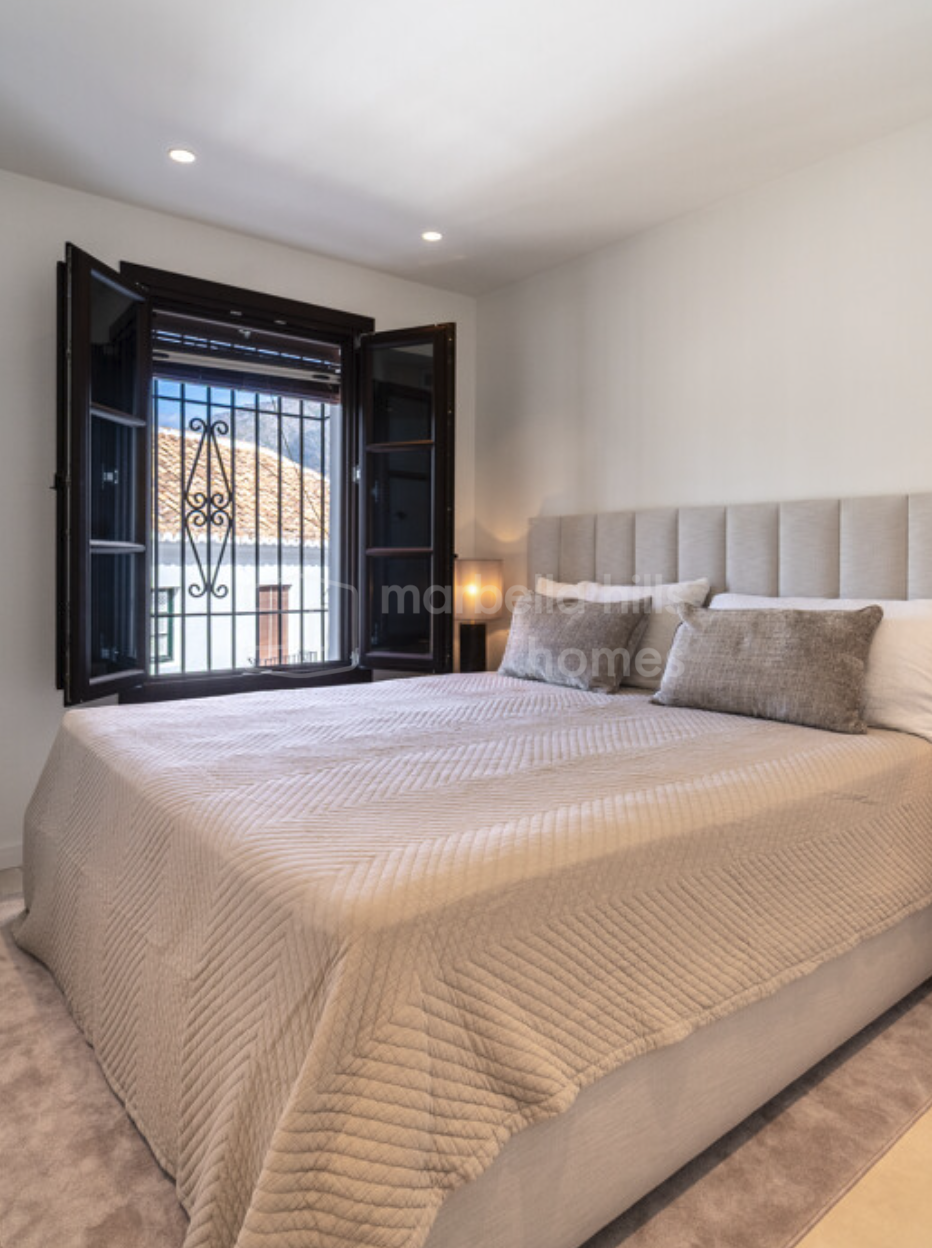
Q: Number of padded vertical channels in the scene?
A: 9